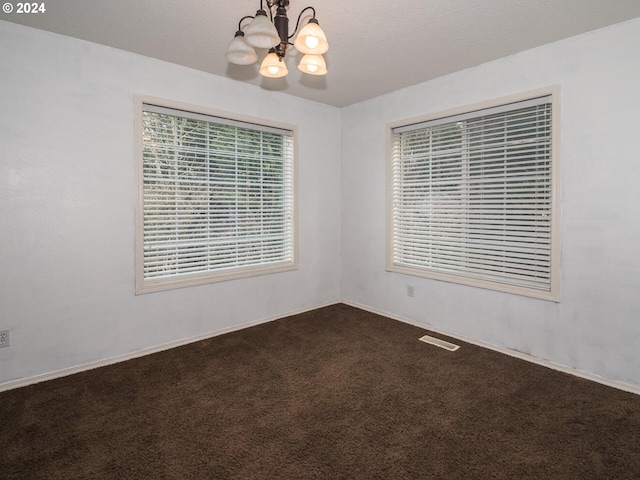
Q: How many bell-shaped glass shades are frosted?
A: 5